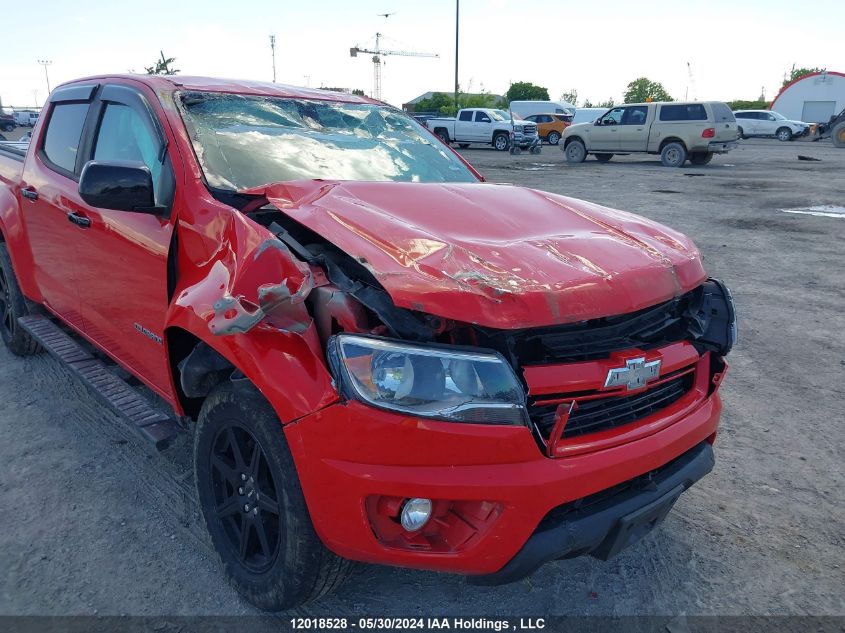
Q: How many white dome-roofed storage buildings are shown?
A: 1